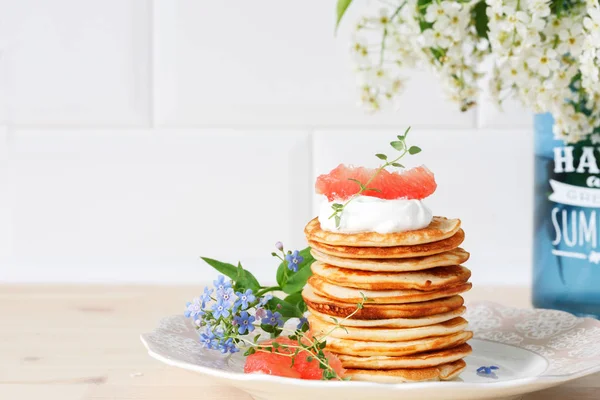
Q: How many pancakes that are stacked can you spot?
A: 11